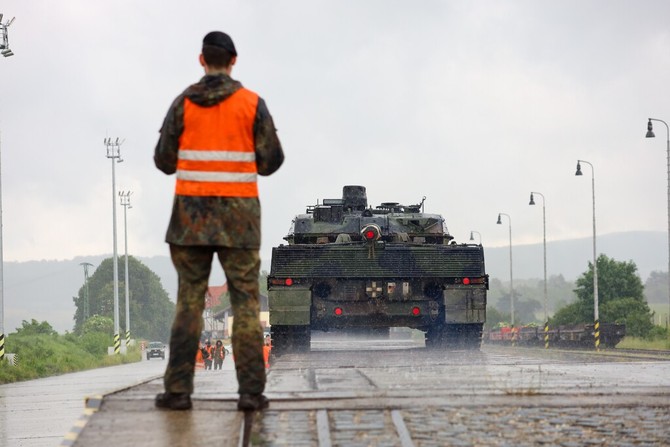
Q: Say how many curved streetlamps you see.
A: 5